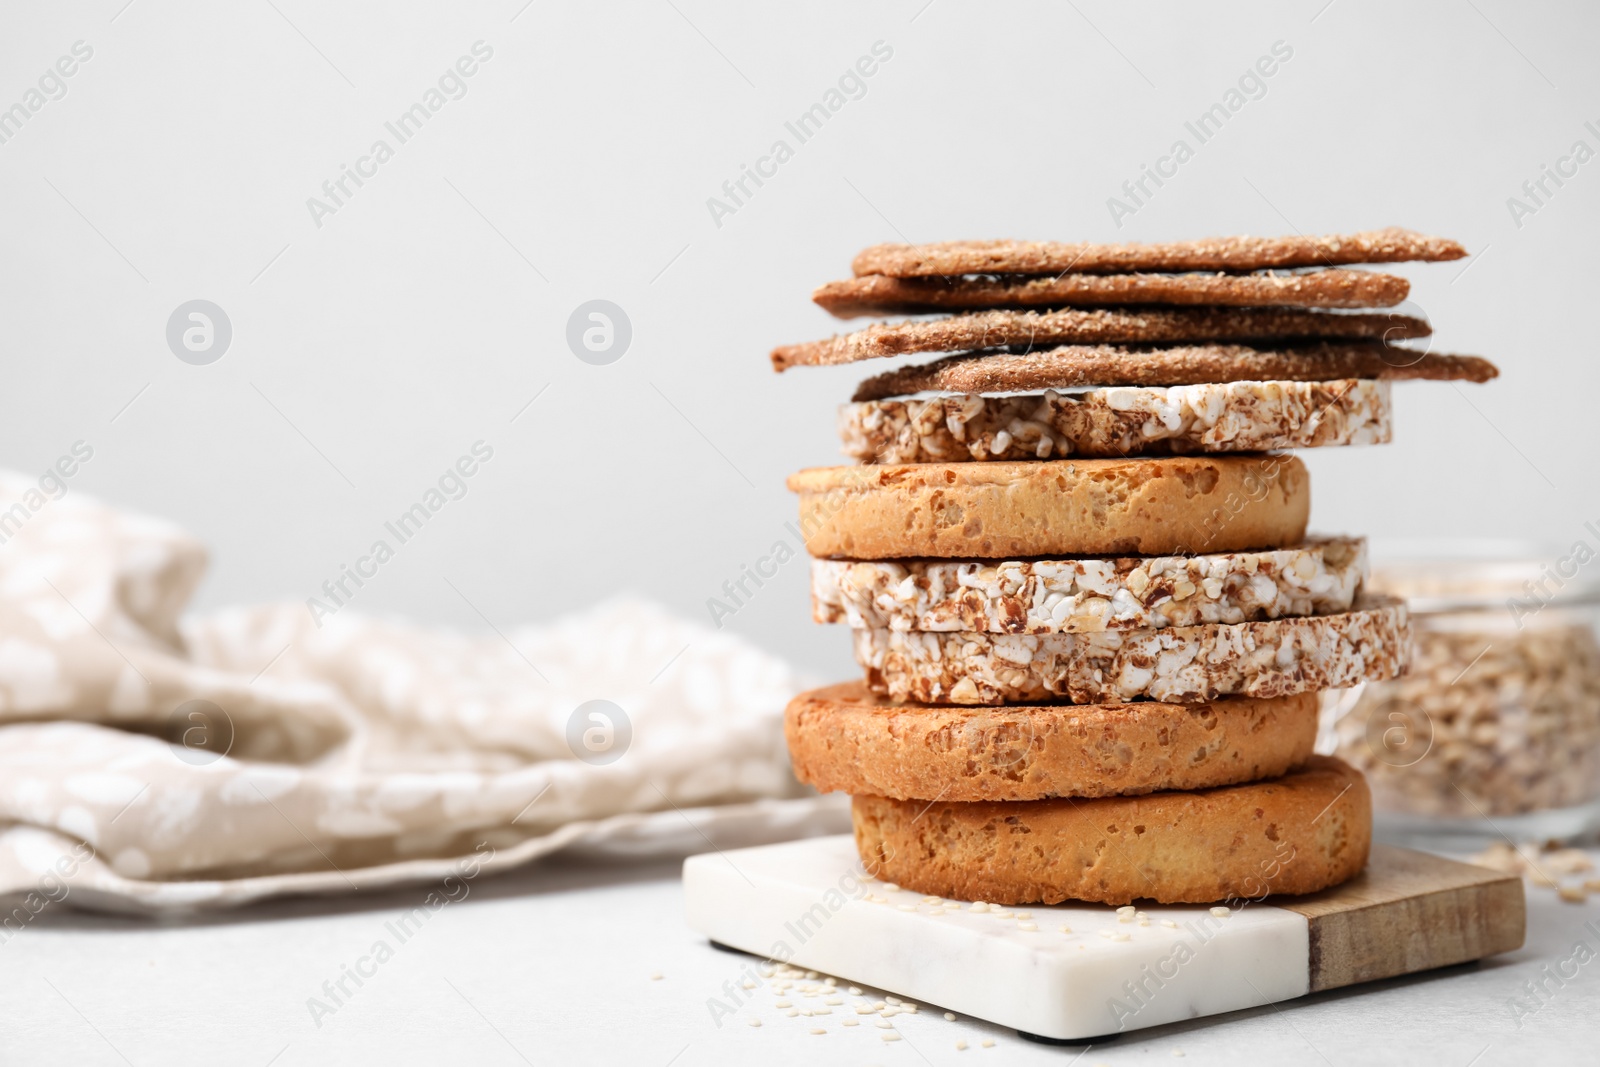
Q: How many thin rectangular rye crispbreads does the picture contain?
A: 4